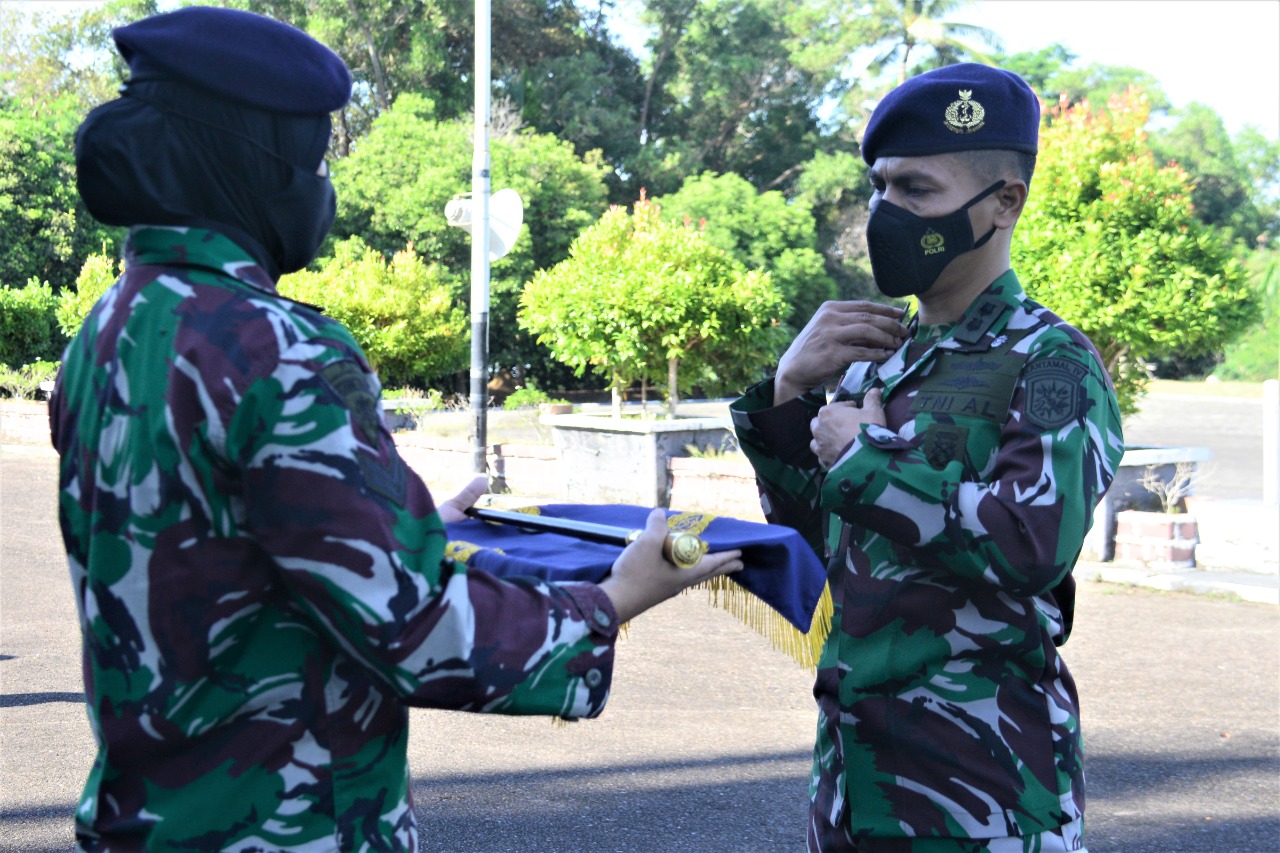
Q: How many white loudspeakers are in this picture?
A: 1